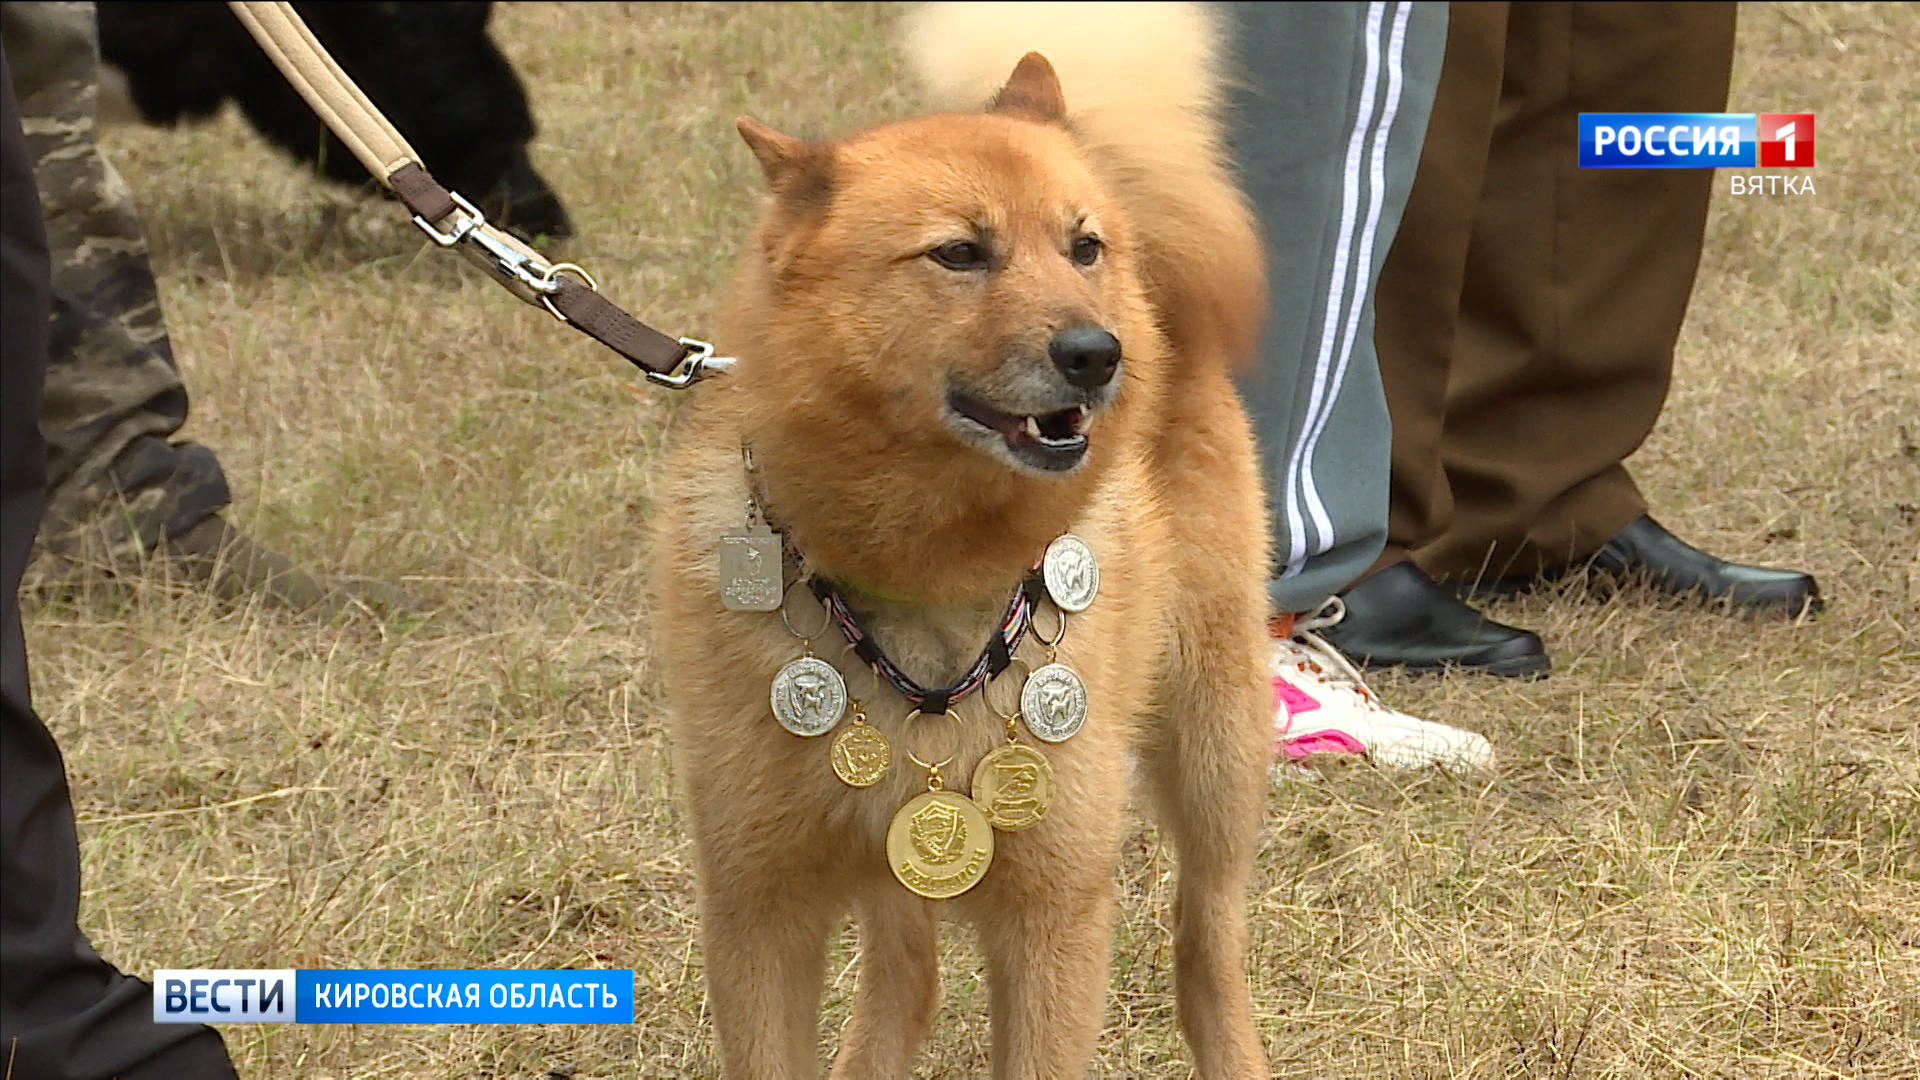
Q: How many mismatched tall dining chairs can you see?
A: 0